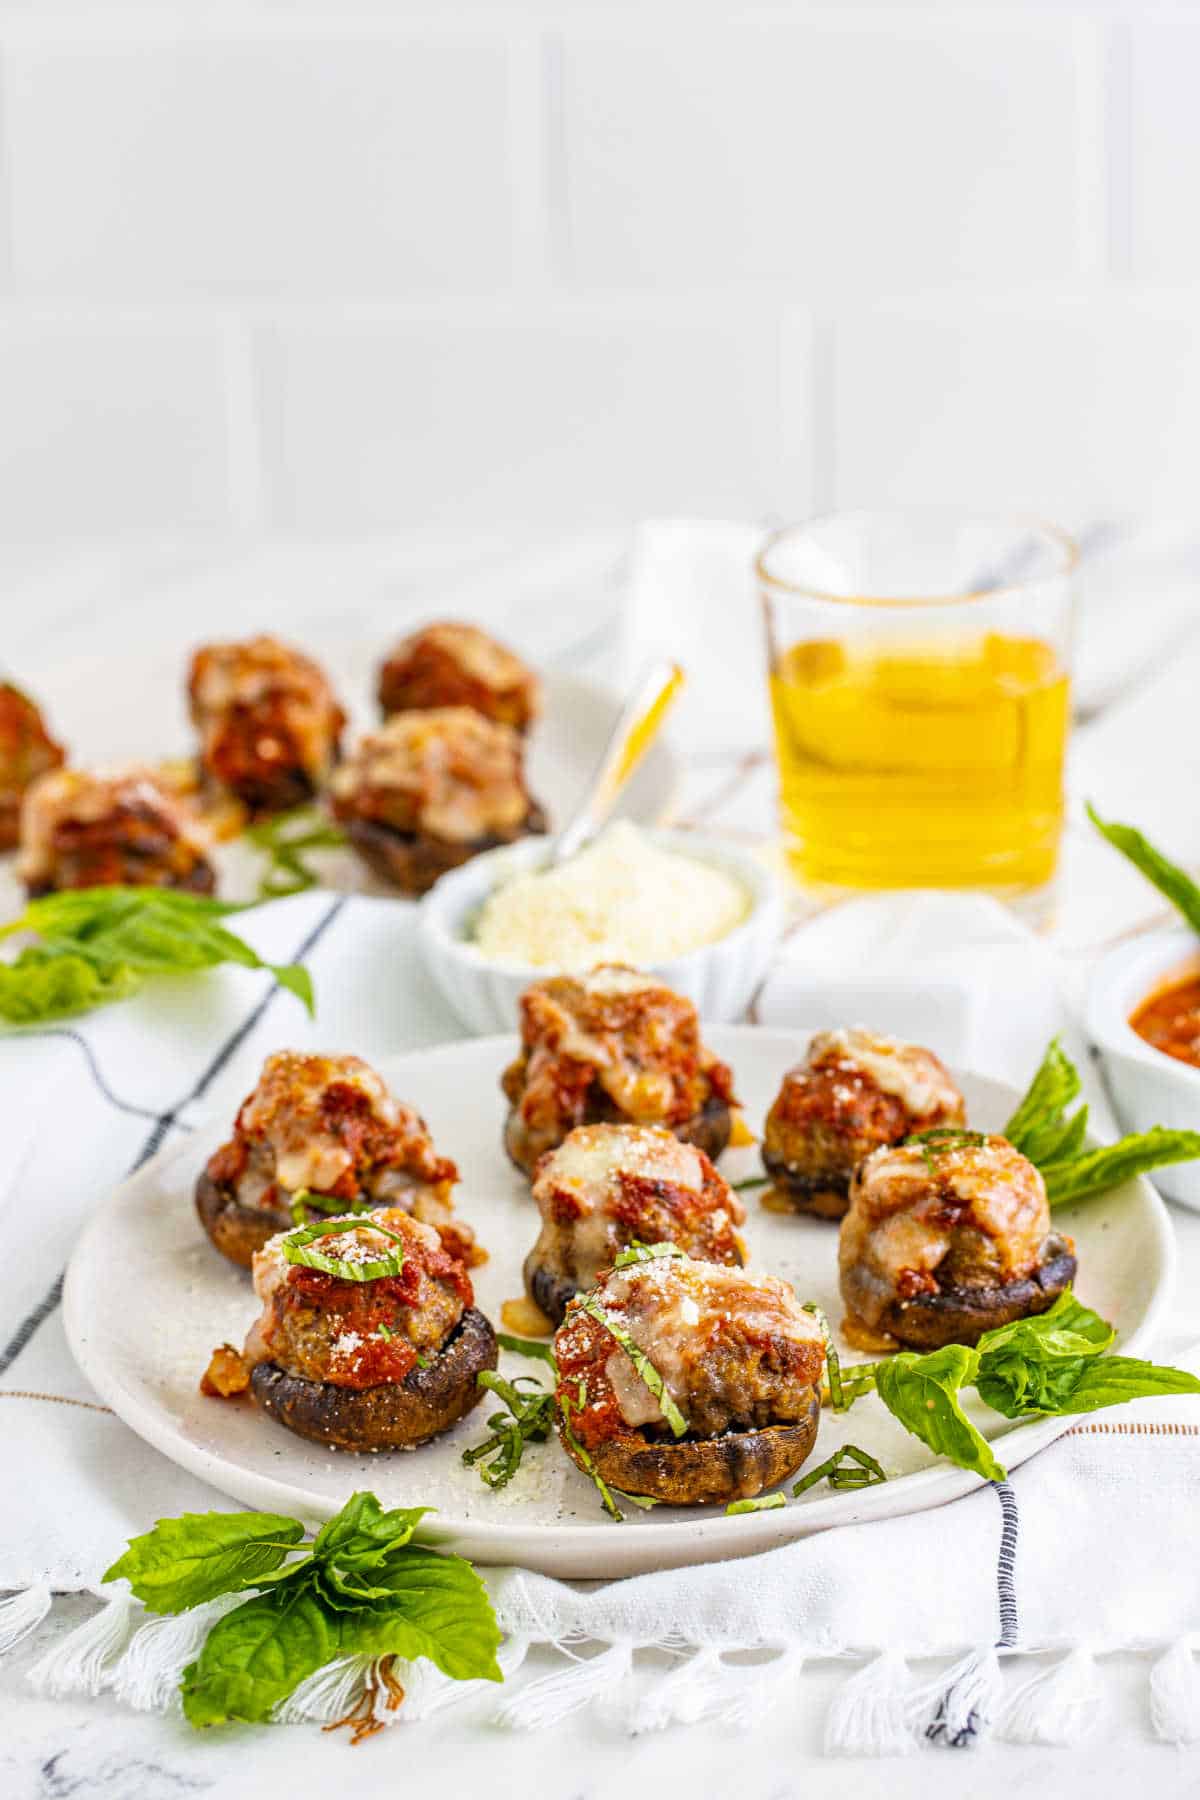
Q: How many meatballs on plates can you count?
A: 12